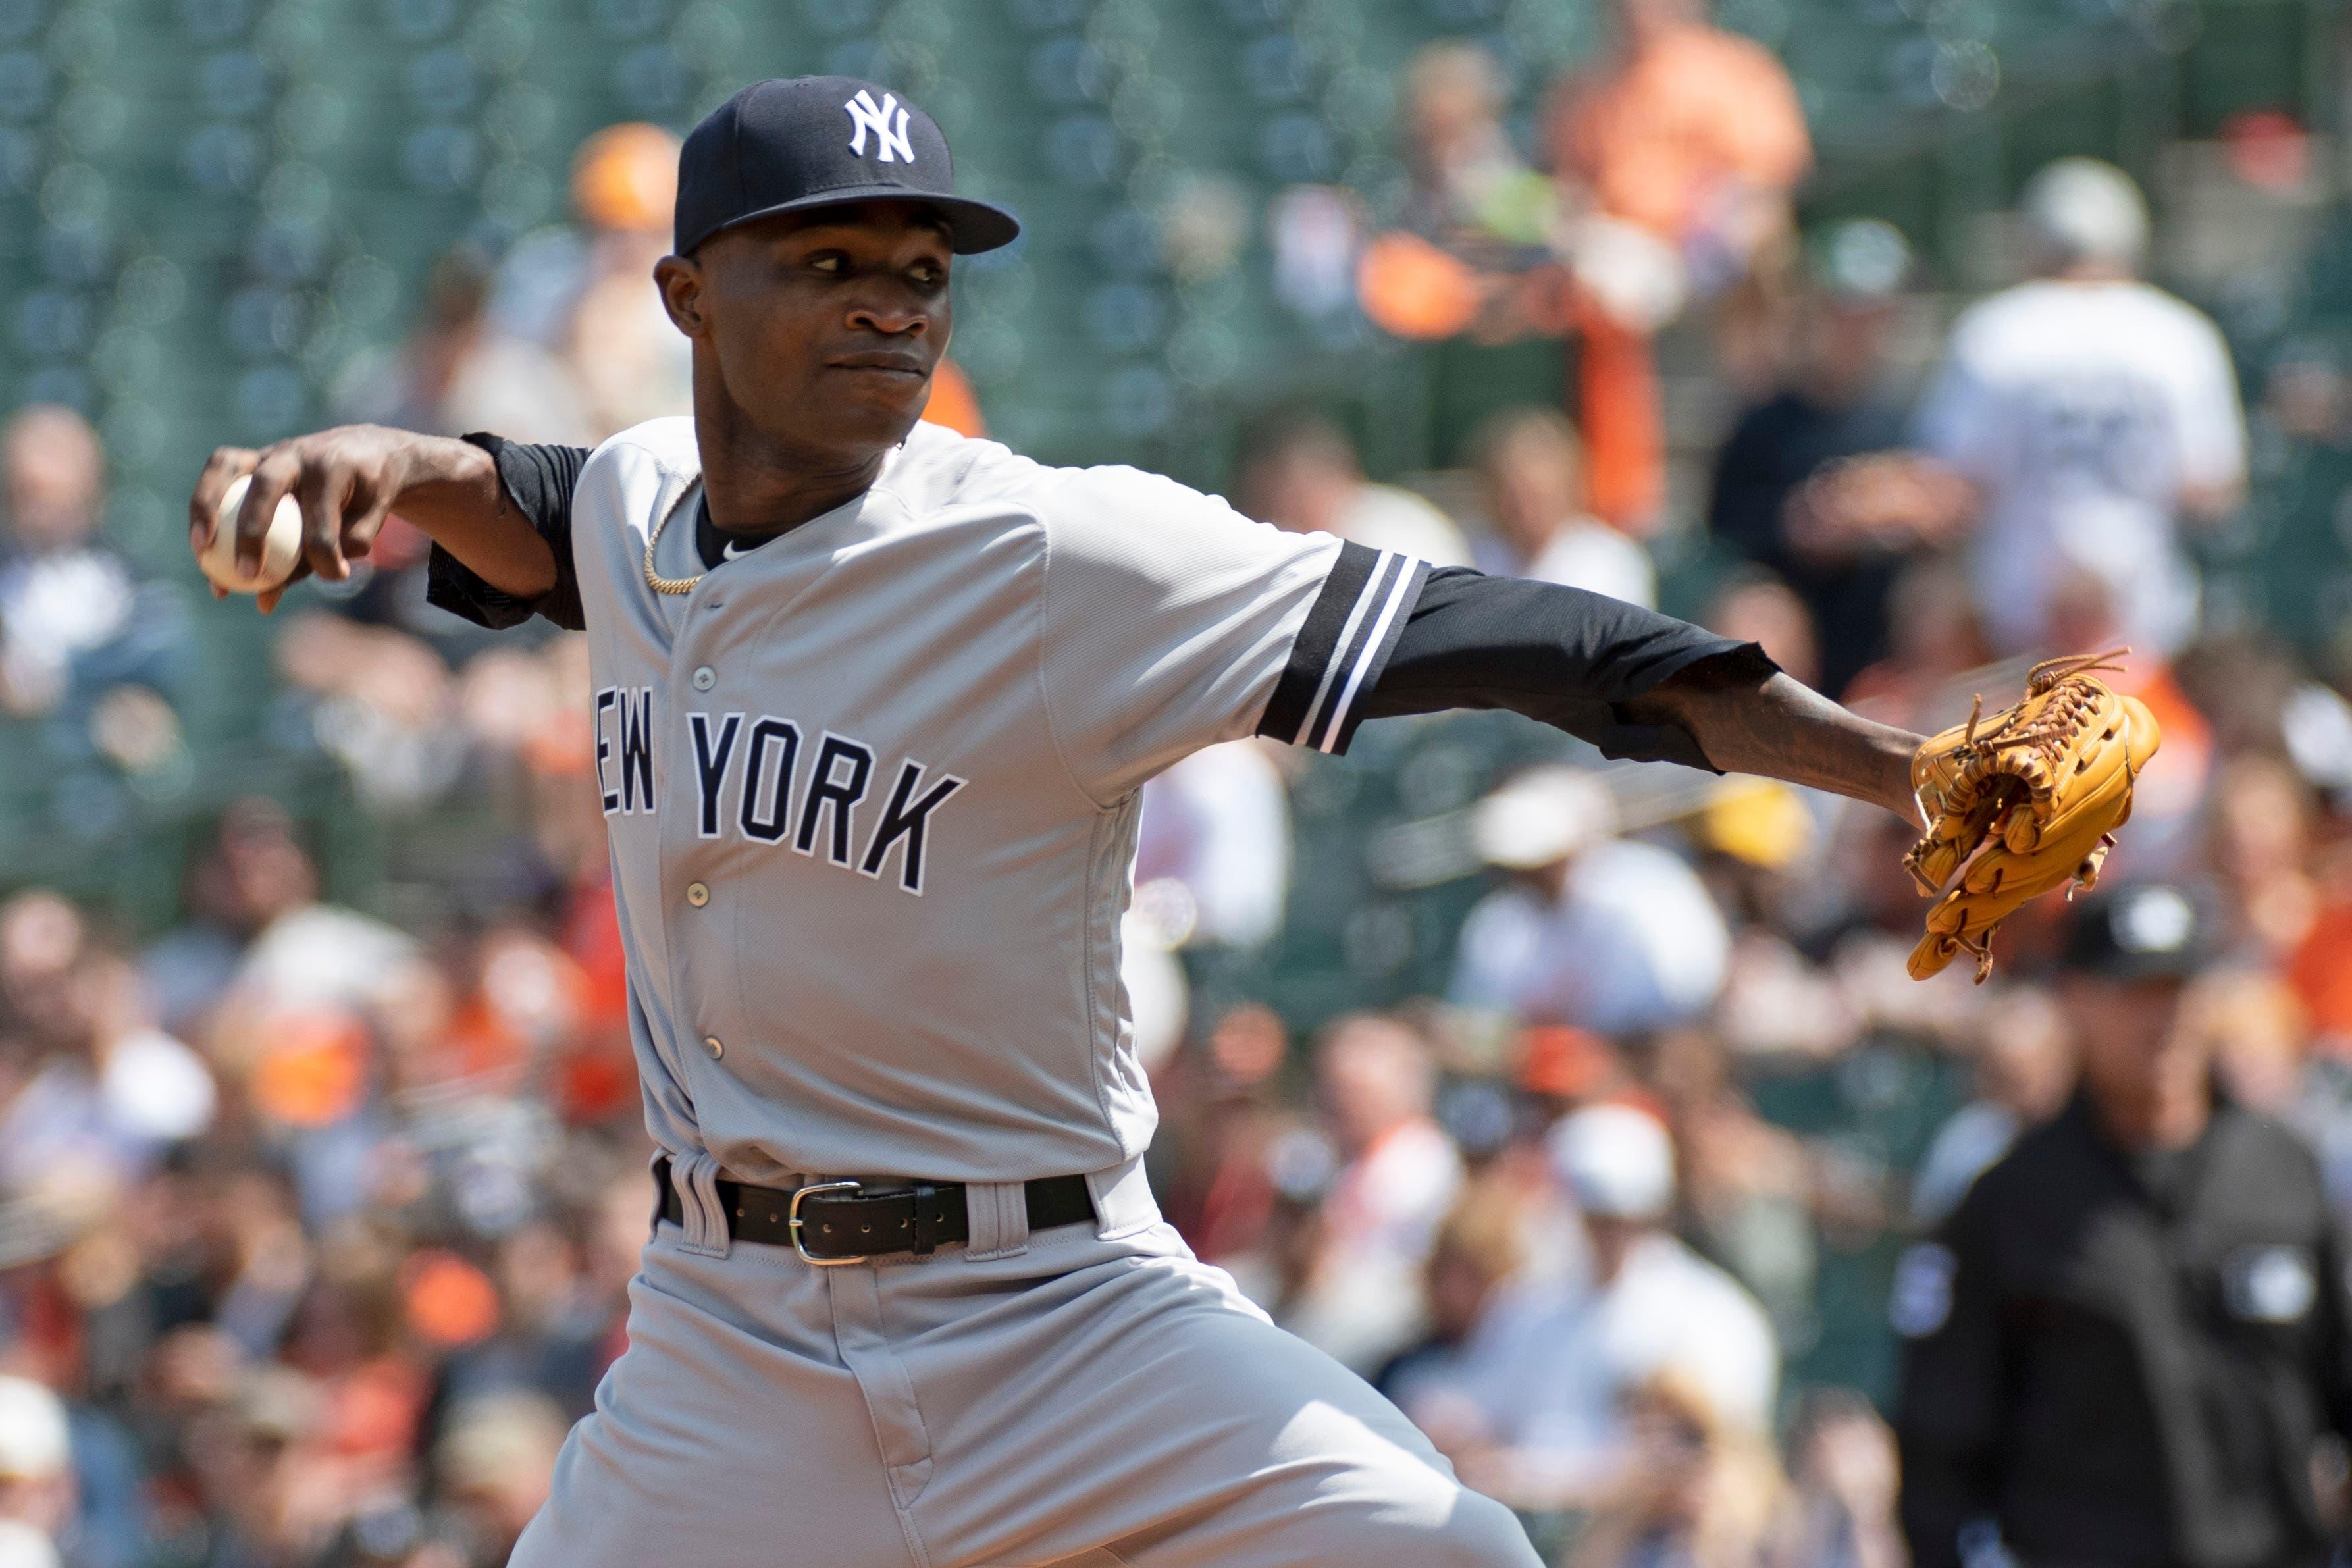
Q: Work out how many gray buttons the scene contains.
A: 3